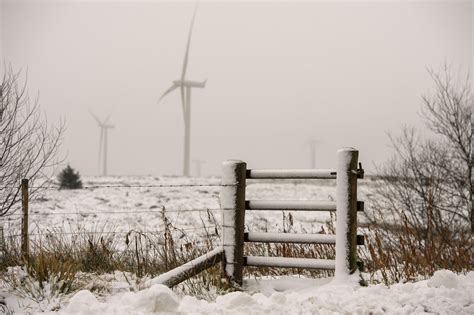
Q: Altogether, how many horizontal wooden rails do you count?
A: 4